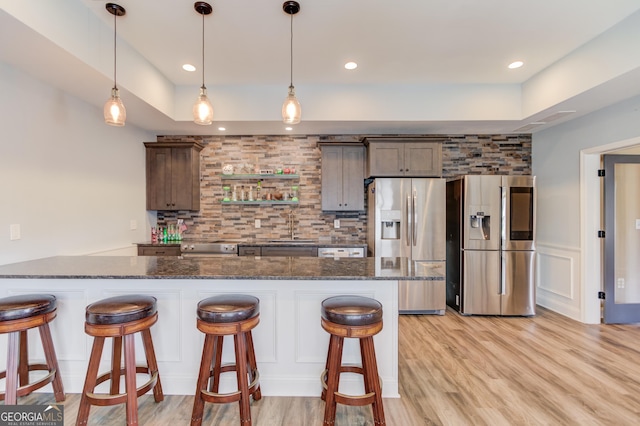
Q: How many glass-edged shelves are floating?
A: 2